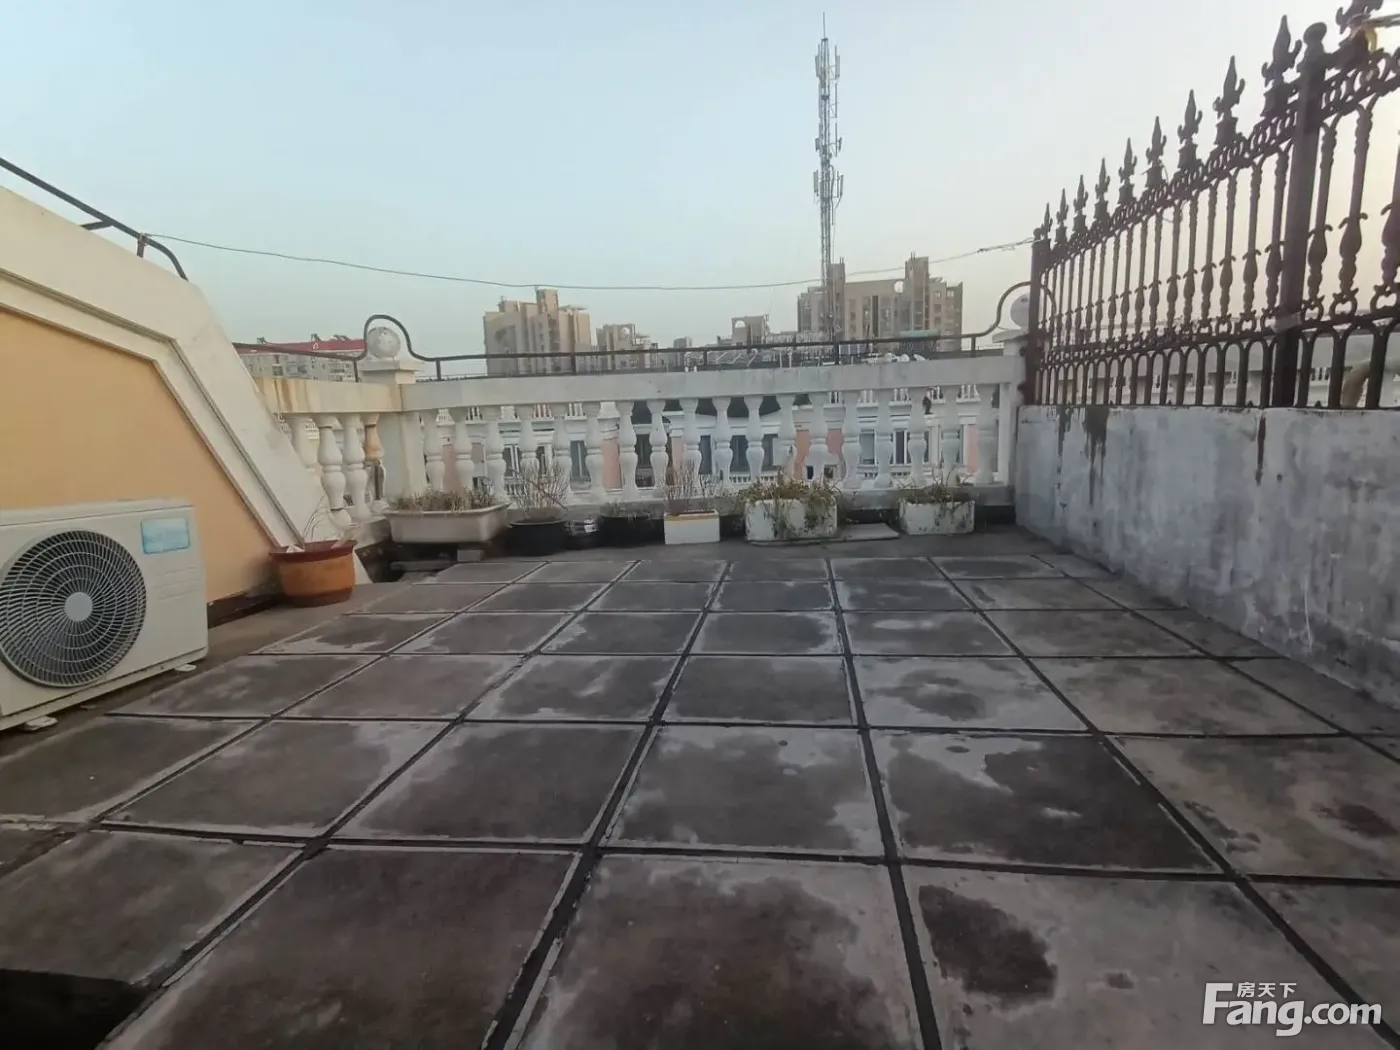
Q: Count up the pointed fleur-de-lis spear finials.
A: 10